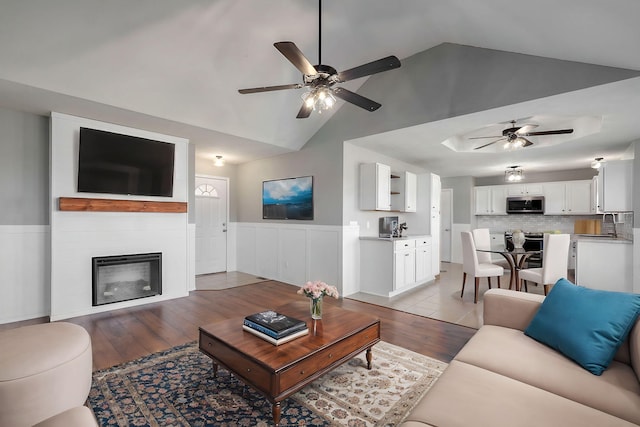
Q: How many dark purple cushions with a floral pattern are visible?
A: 0